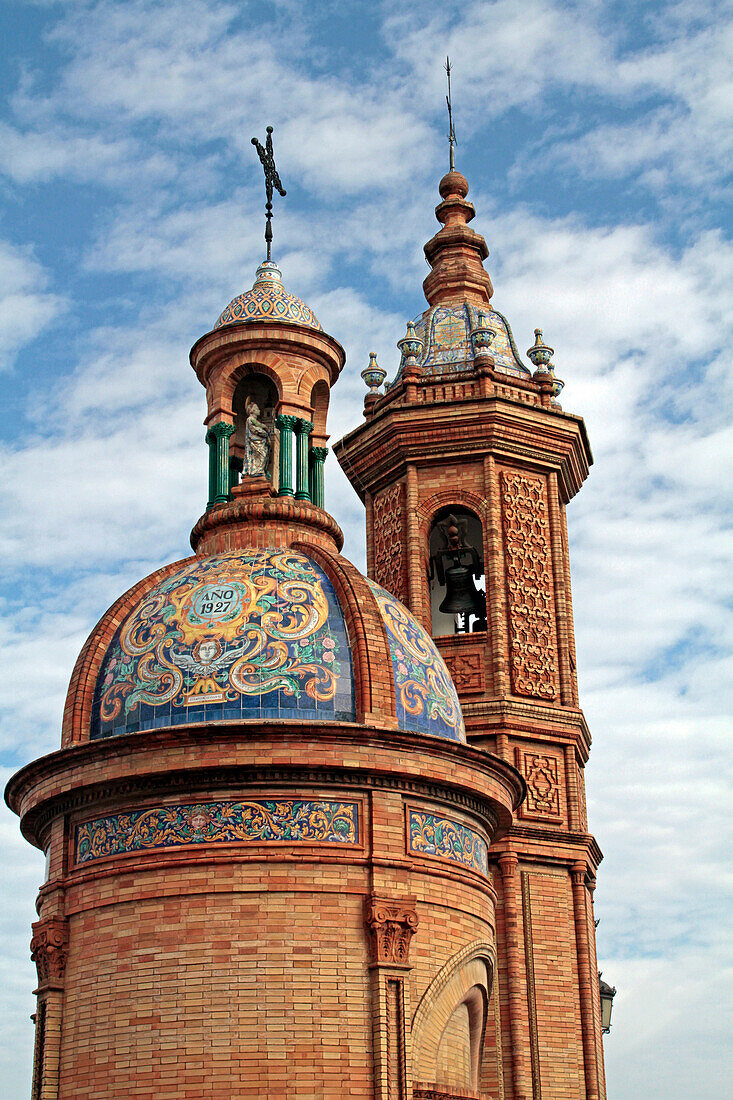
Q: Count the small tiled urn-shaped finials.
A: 5